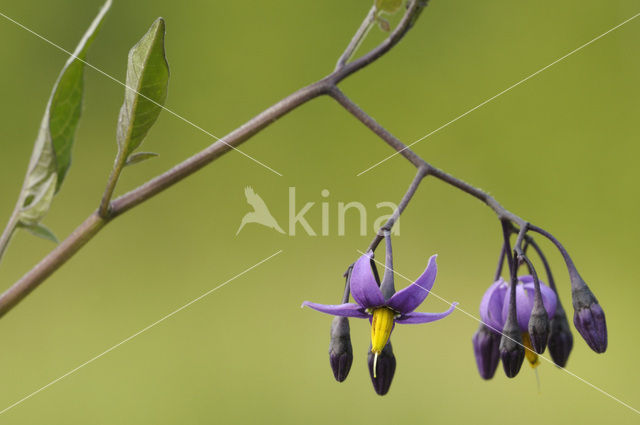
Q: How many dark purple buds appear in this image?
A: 7